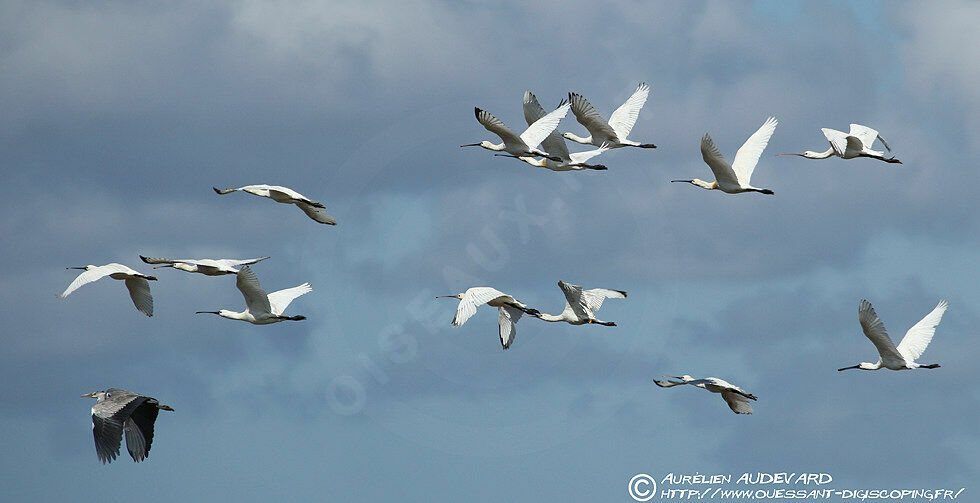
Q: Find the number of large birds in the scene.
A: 14